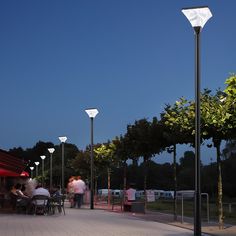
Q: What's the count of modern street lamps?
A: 7